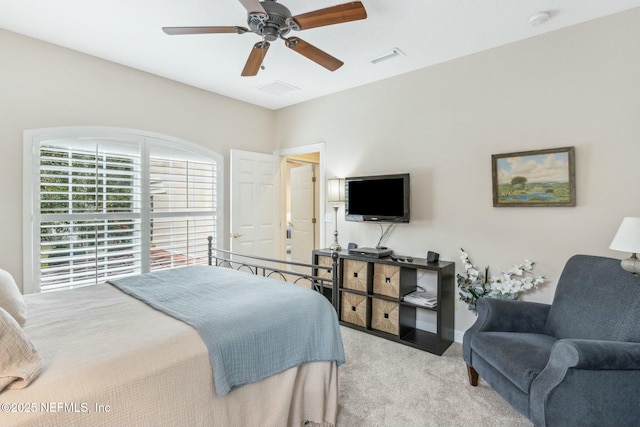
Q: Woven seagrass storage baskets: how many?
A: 5